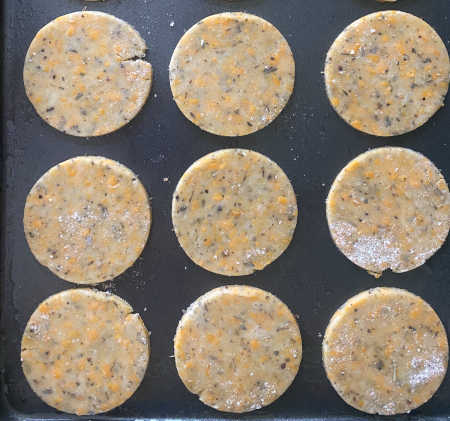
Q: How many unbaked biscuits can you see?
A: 9